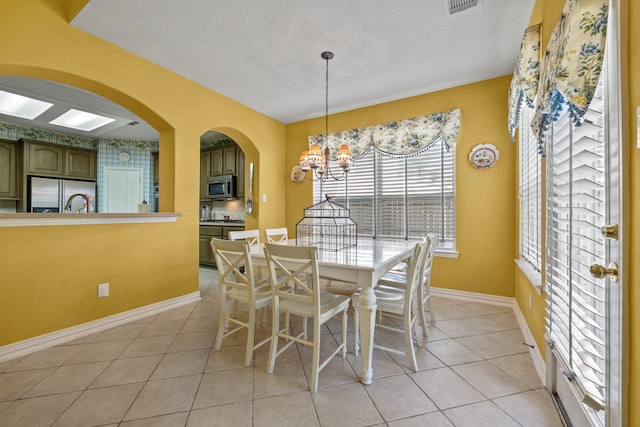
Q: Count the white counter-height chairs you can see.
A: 6